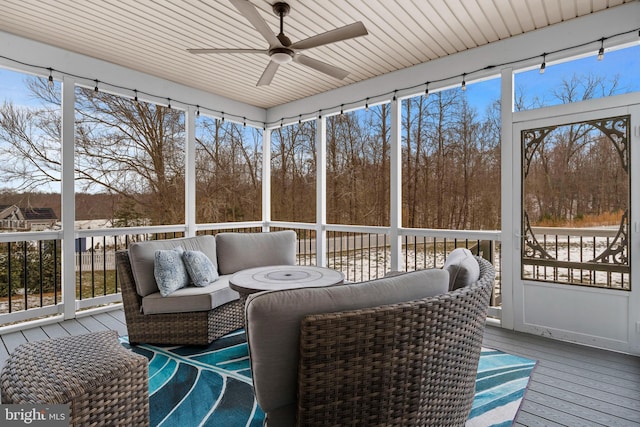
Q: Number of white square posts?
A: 6